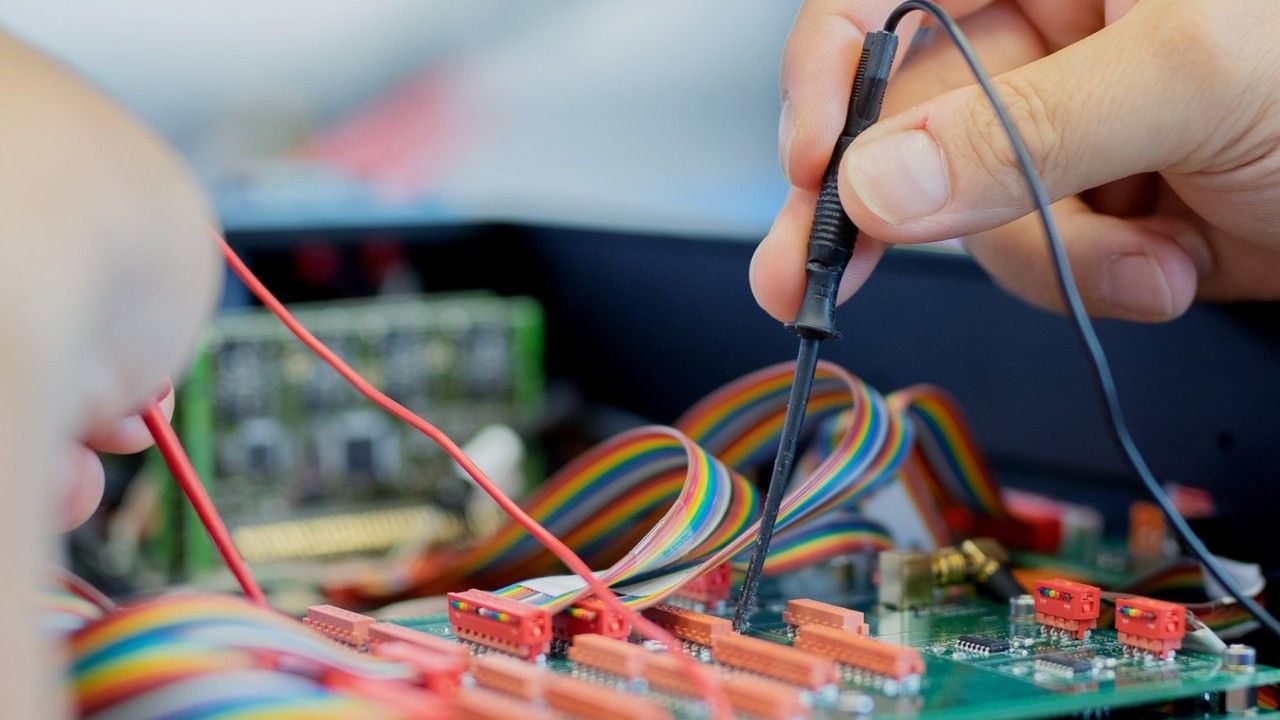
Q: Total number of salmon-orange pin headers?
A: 12